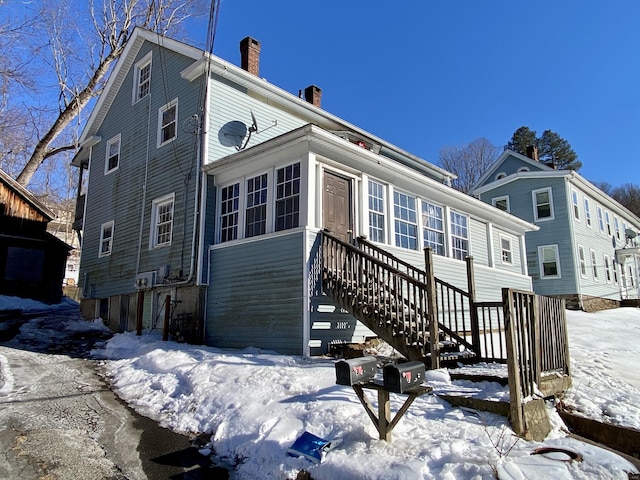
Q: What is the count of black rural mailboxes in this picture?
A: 2